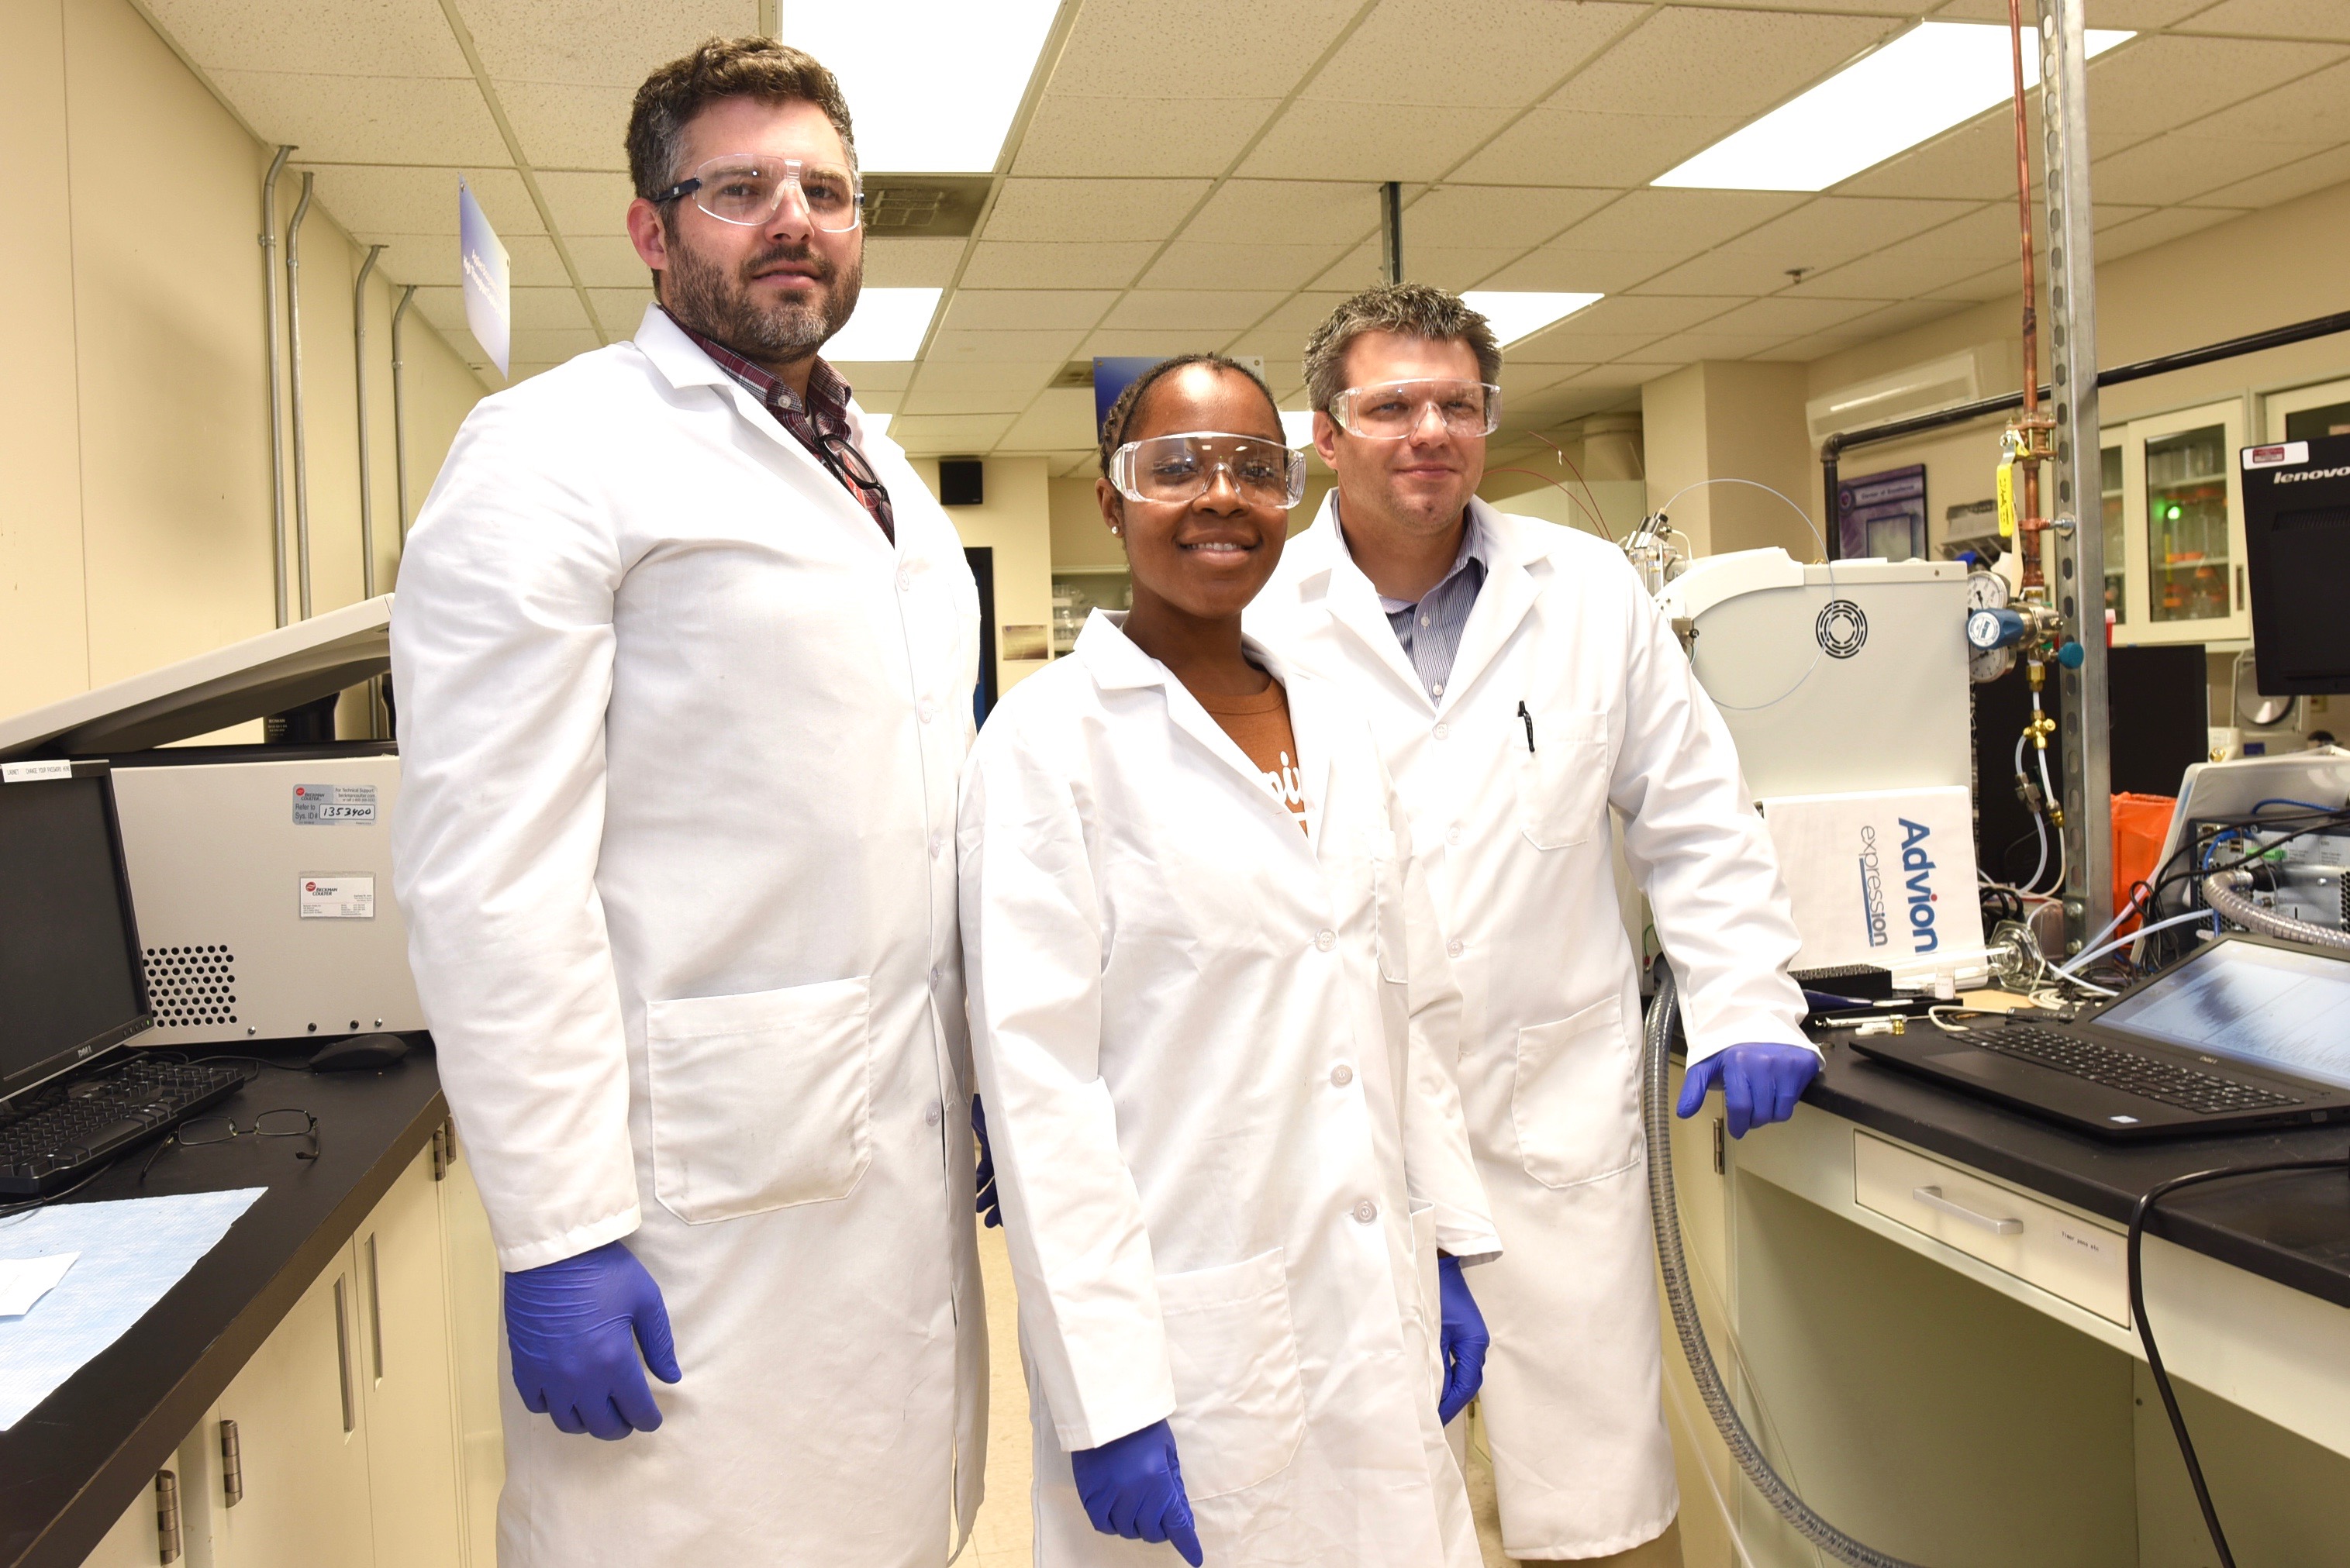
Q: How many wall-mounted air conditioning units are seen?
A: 1